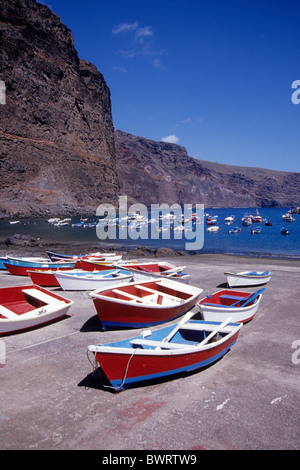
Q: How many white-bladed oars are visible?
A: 2